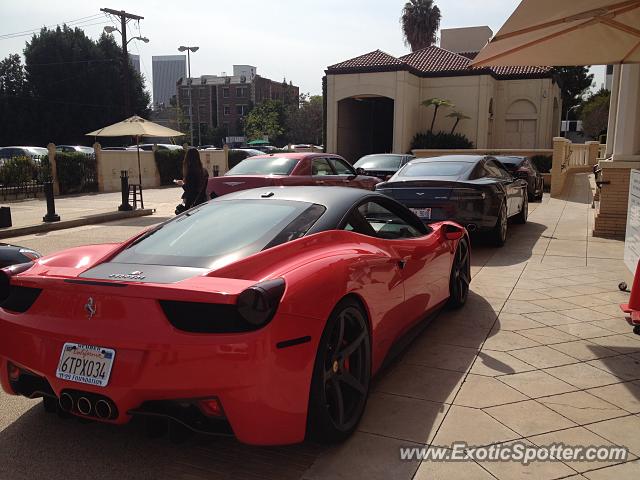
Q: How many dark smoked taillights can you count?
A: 2